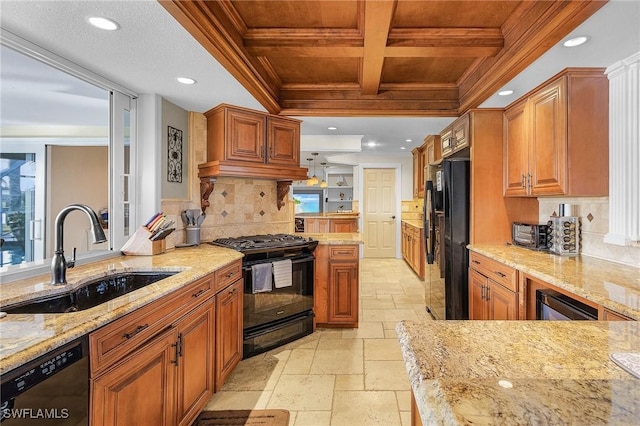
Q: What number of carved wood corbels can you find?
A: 2